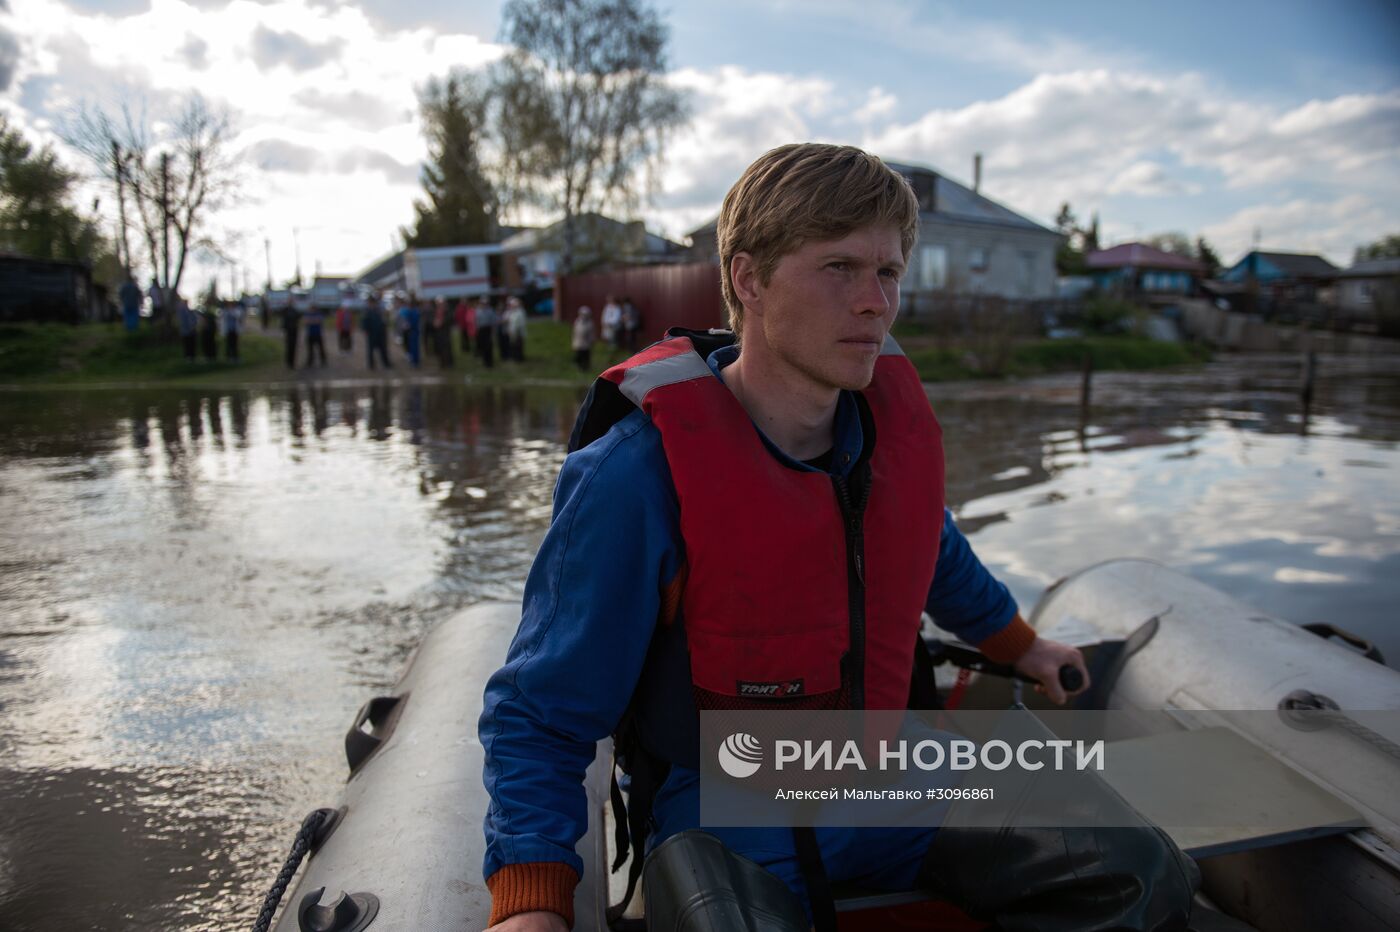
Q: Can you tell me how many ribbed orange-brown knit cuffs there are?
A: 2